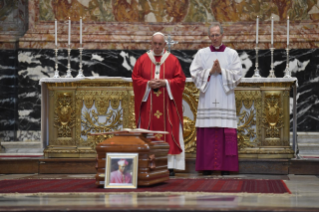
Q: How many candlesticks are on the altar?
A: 6